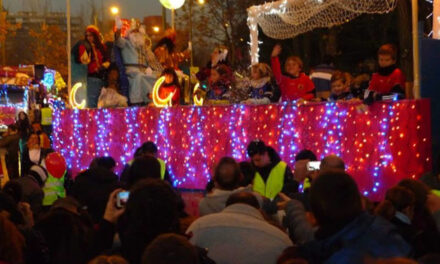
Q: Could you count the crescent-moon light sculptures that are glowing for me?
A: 3